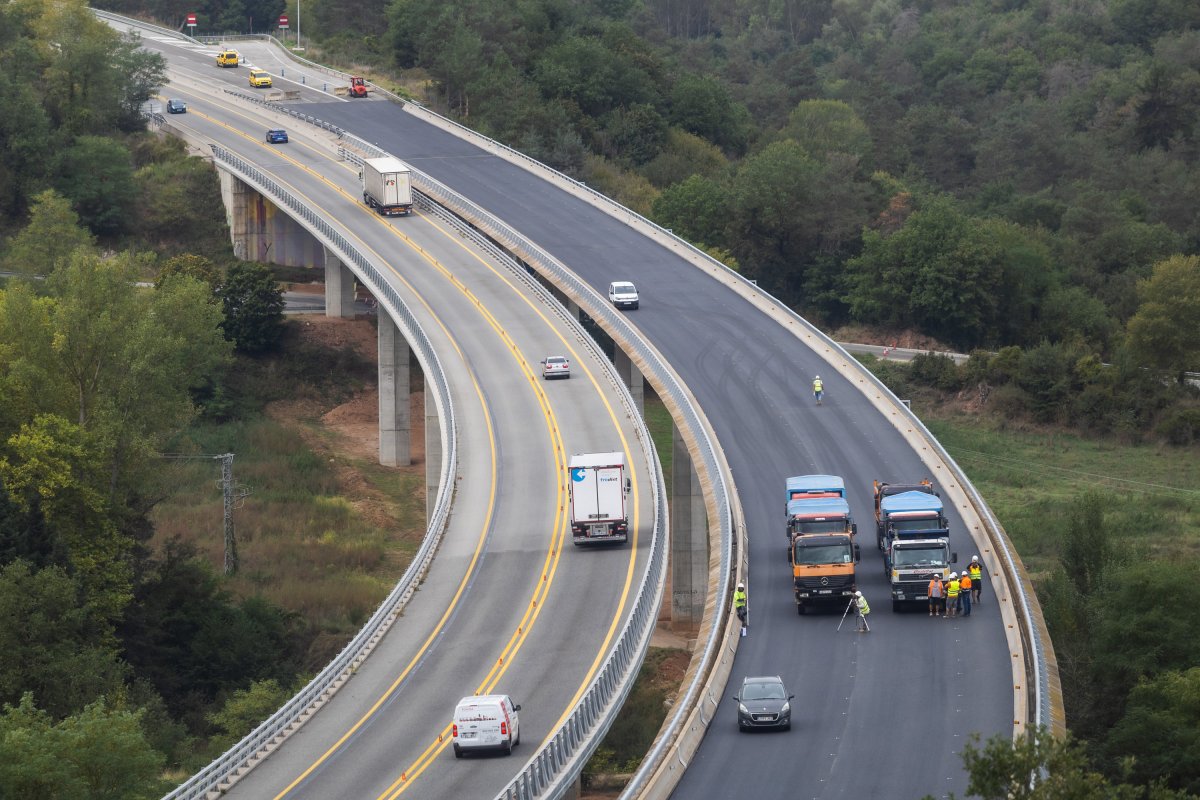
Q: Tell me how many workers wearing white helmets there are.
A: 8